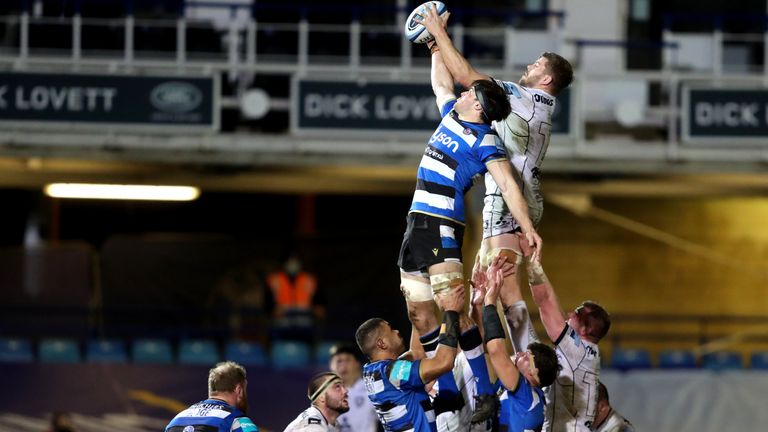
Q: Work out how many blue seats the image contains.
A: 12